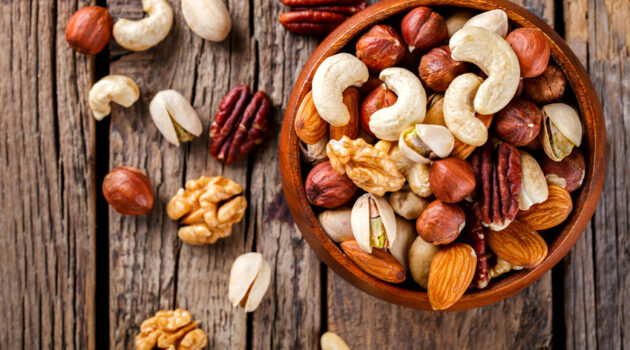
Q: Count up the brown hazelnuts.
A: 13